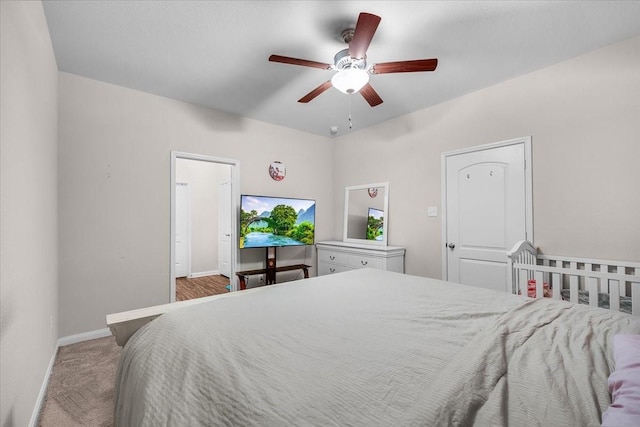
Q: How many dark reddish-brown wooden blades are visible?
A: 5